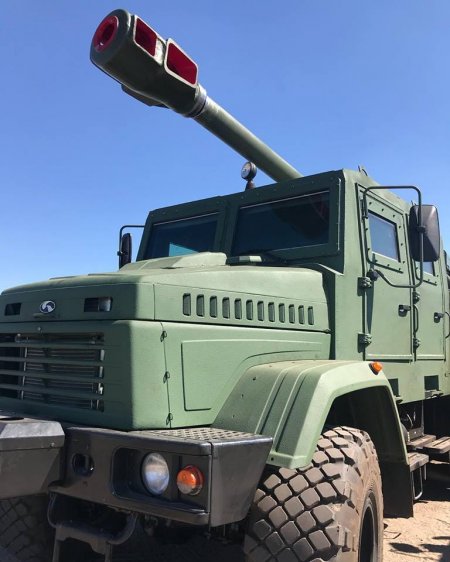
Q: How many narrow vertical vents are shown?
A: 12